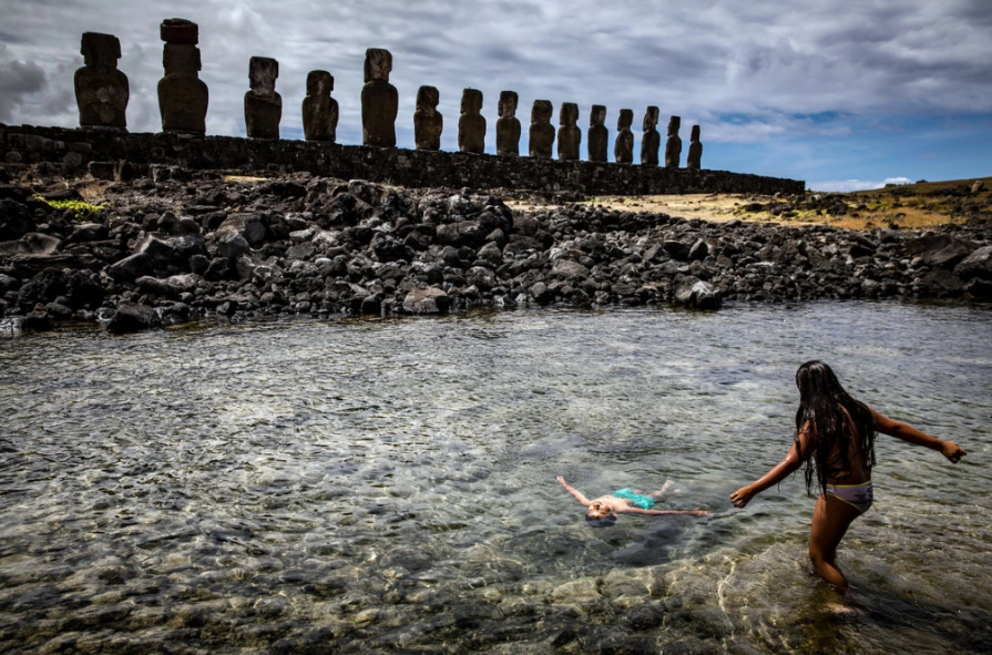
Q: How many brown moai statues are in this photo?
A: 15